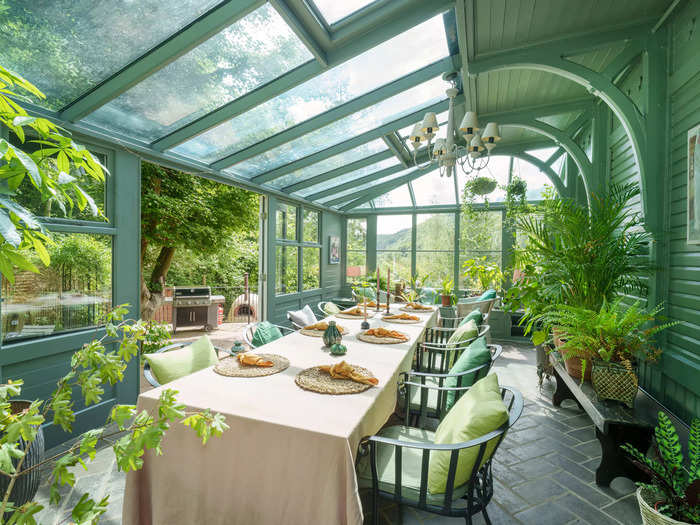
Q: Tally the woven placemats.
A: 8